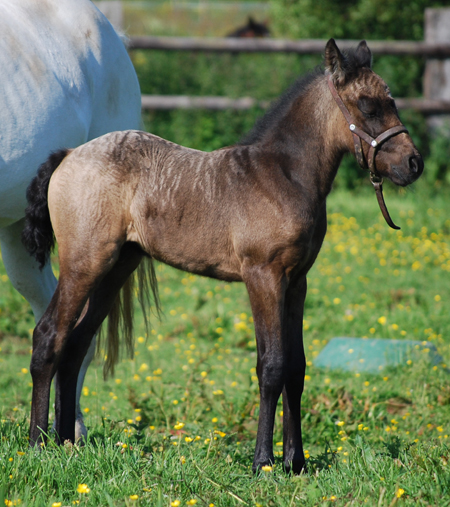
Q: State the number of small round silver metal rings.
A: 2